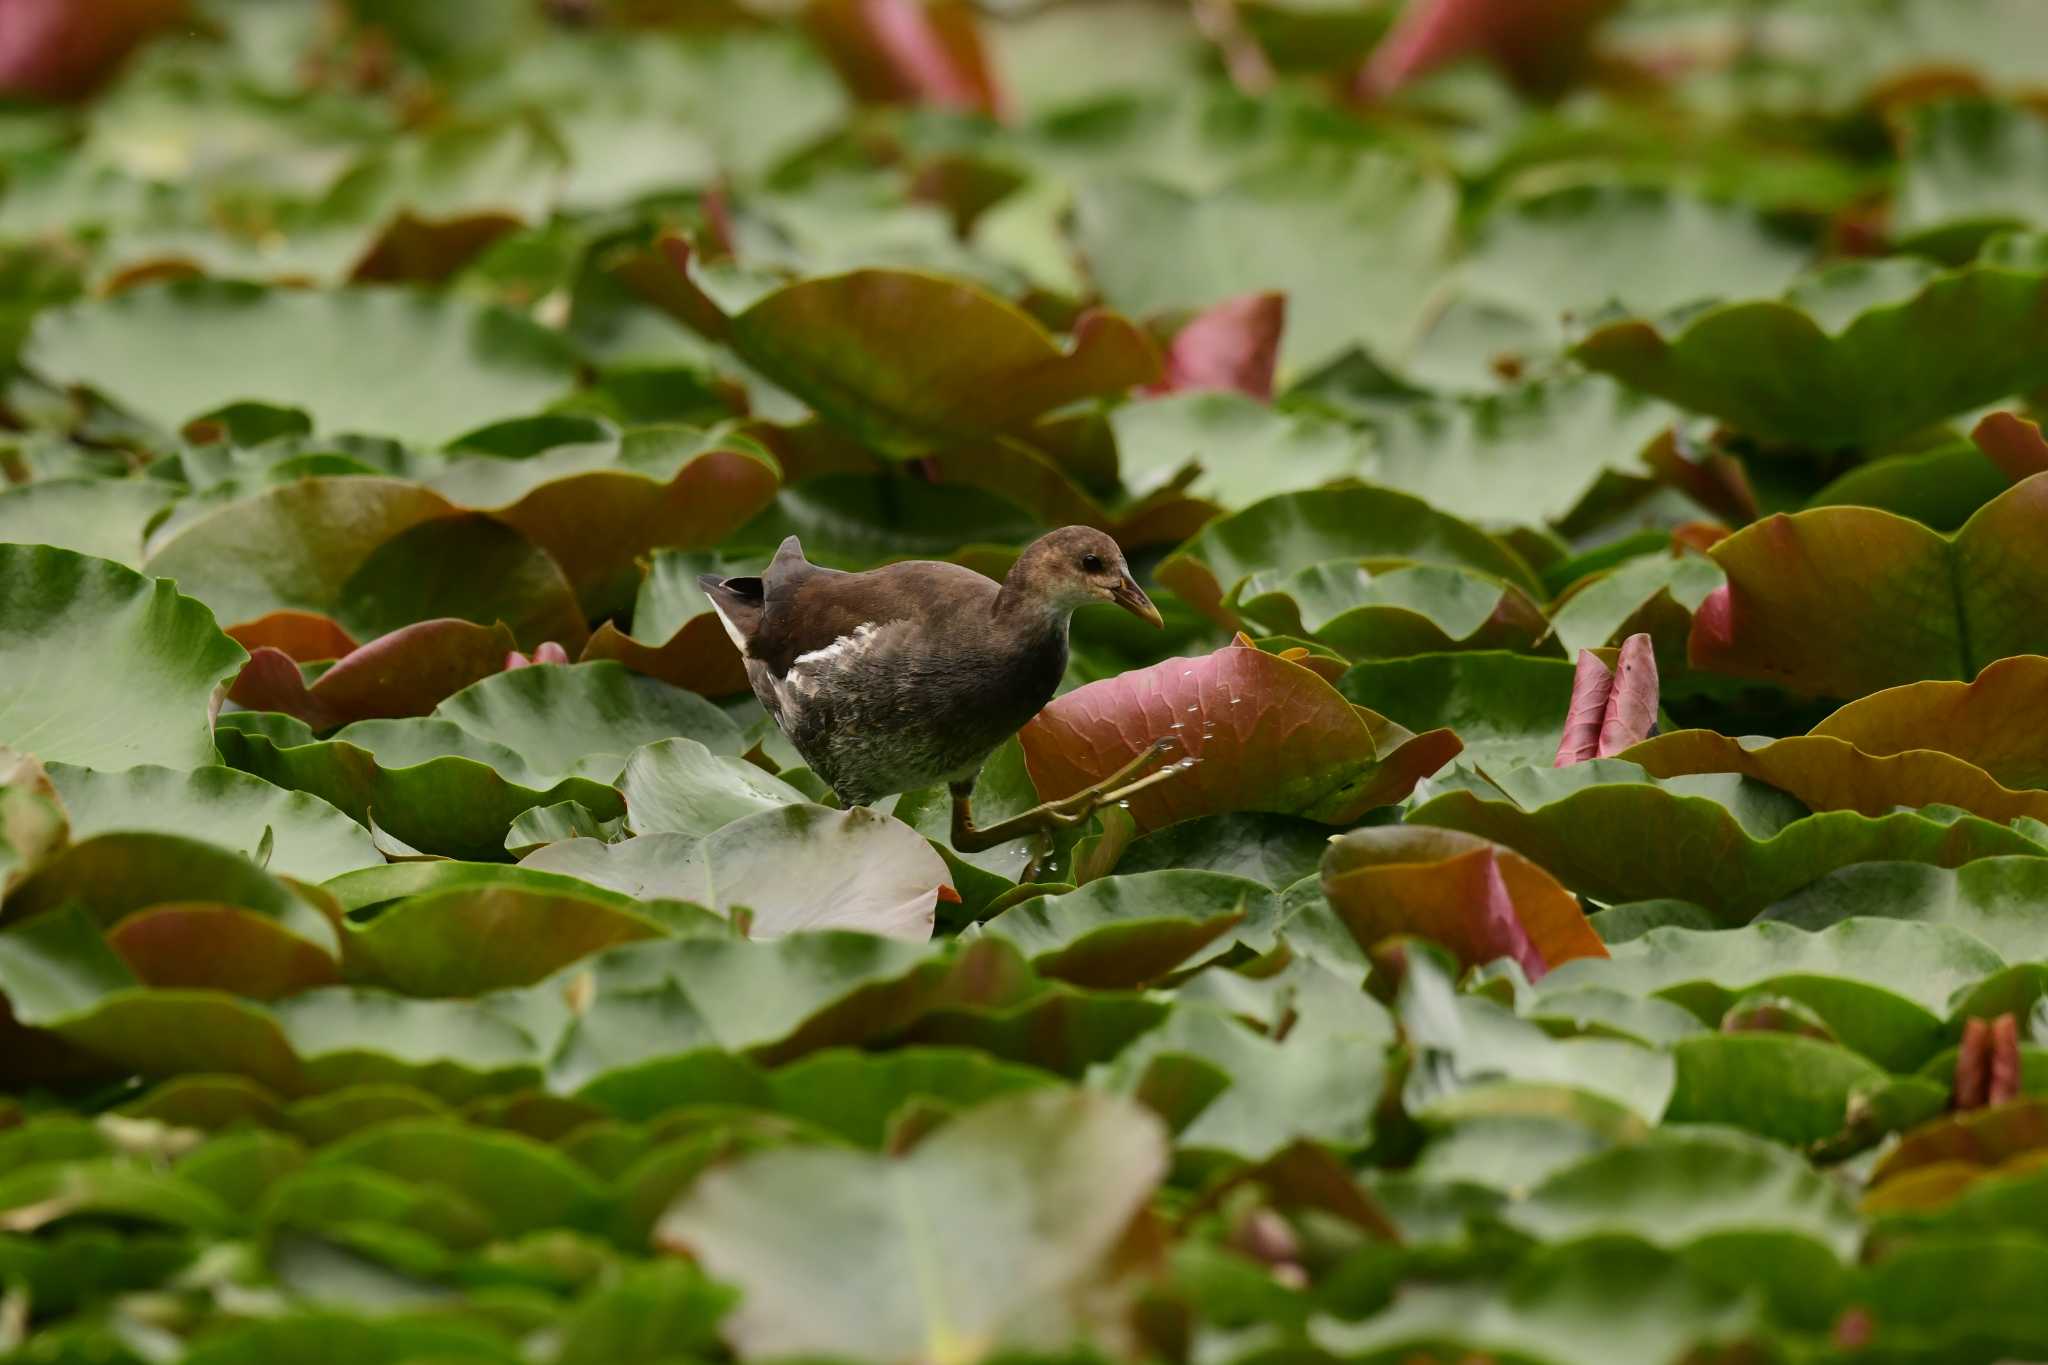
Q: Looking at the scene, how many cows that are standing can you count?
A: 0